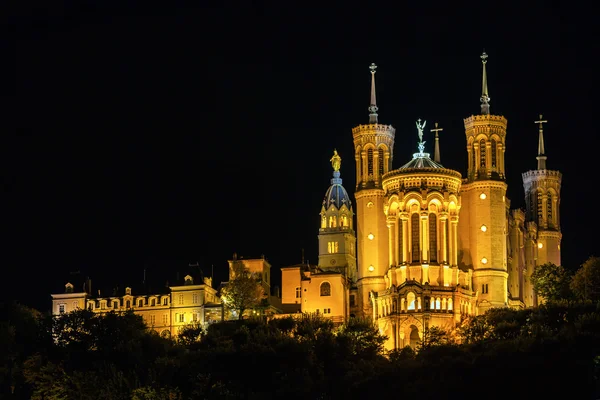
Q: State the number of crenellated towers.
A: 3